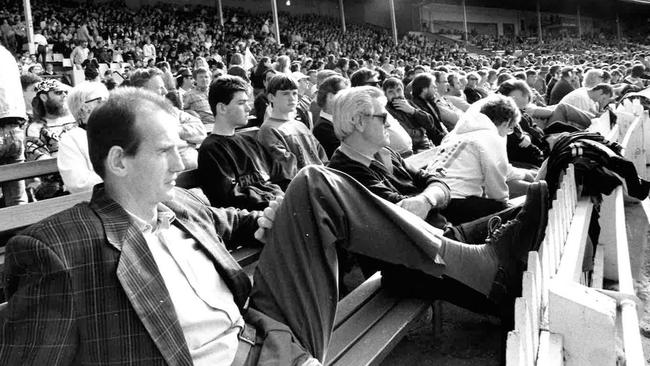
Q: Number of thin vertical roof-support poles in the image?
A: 9